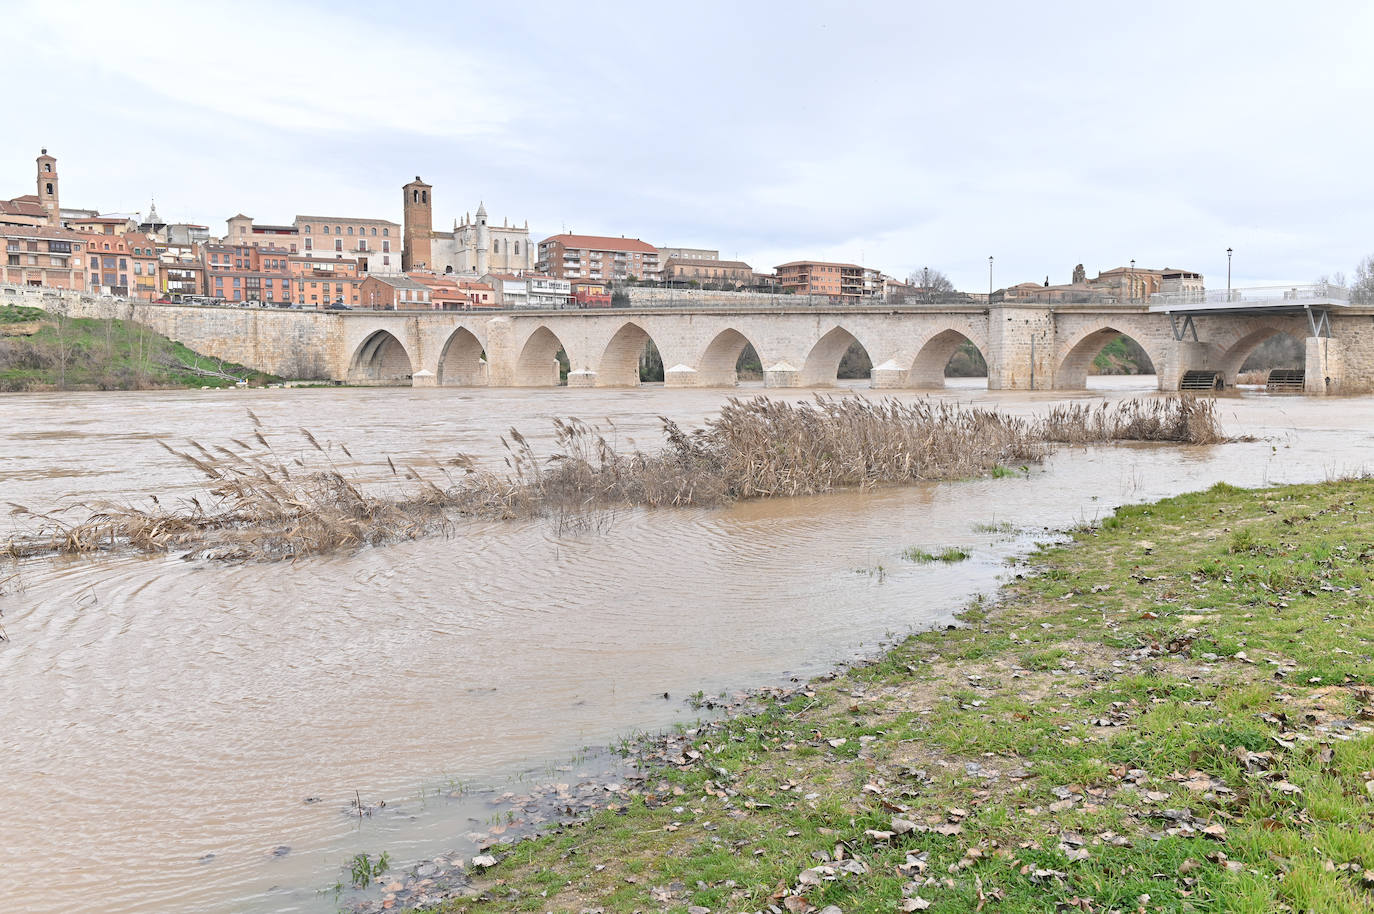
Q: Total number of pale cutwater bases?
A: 5